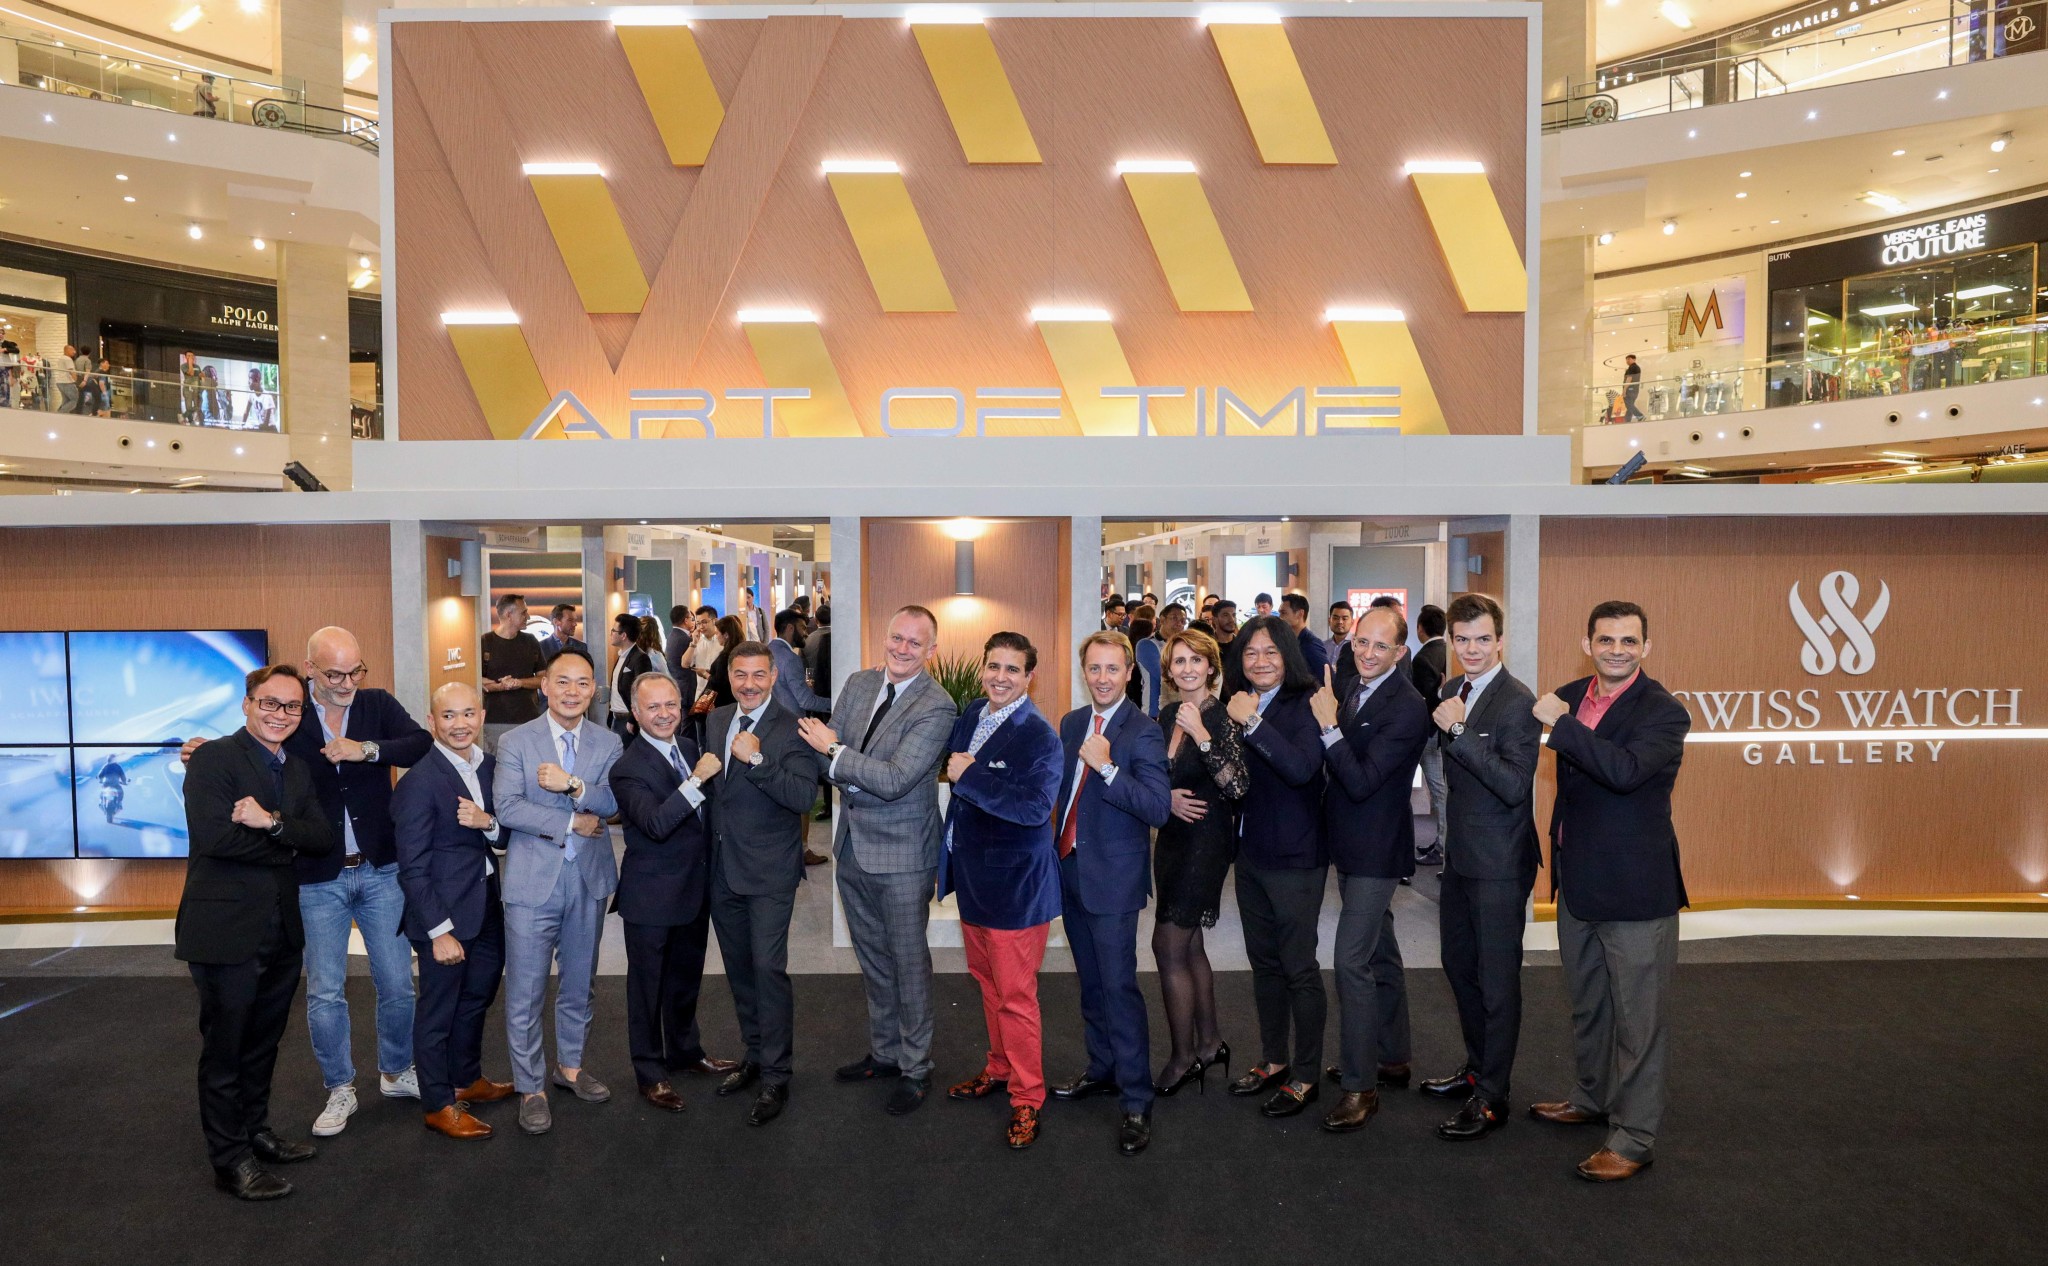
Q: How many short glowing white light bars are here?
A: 11